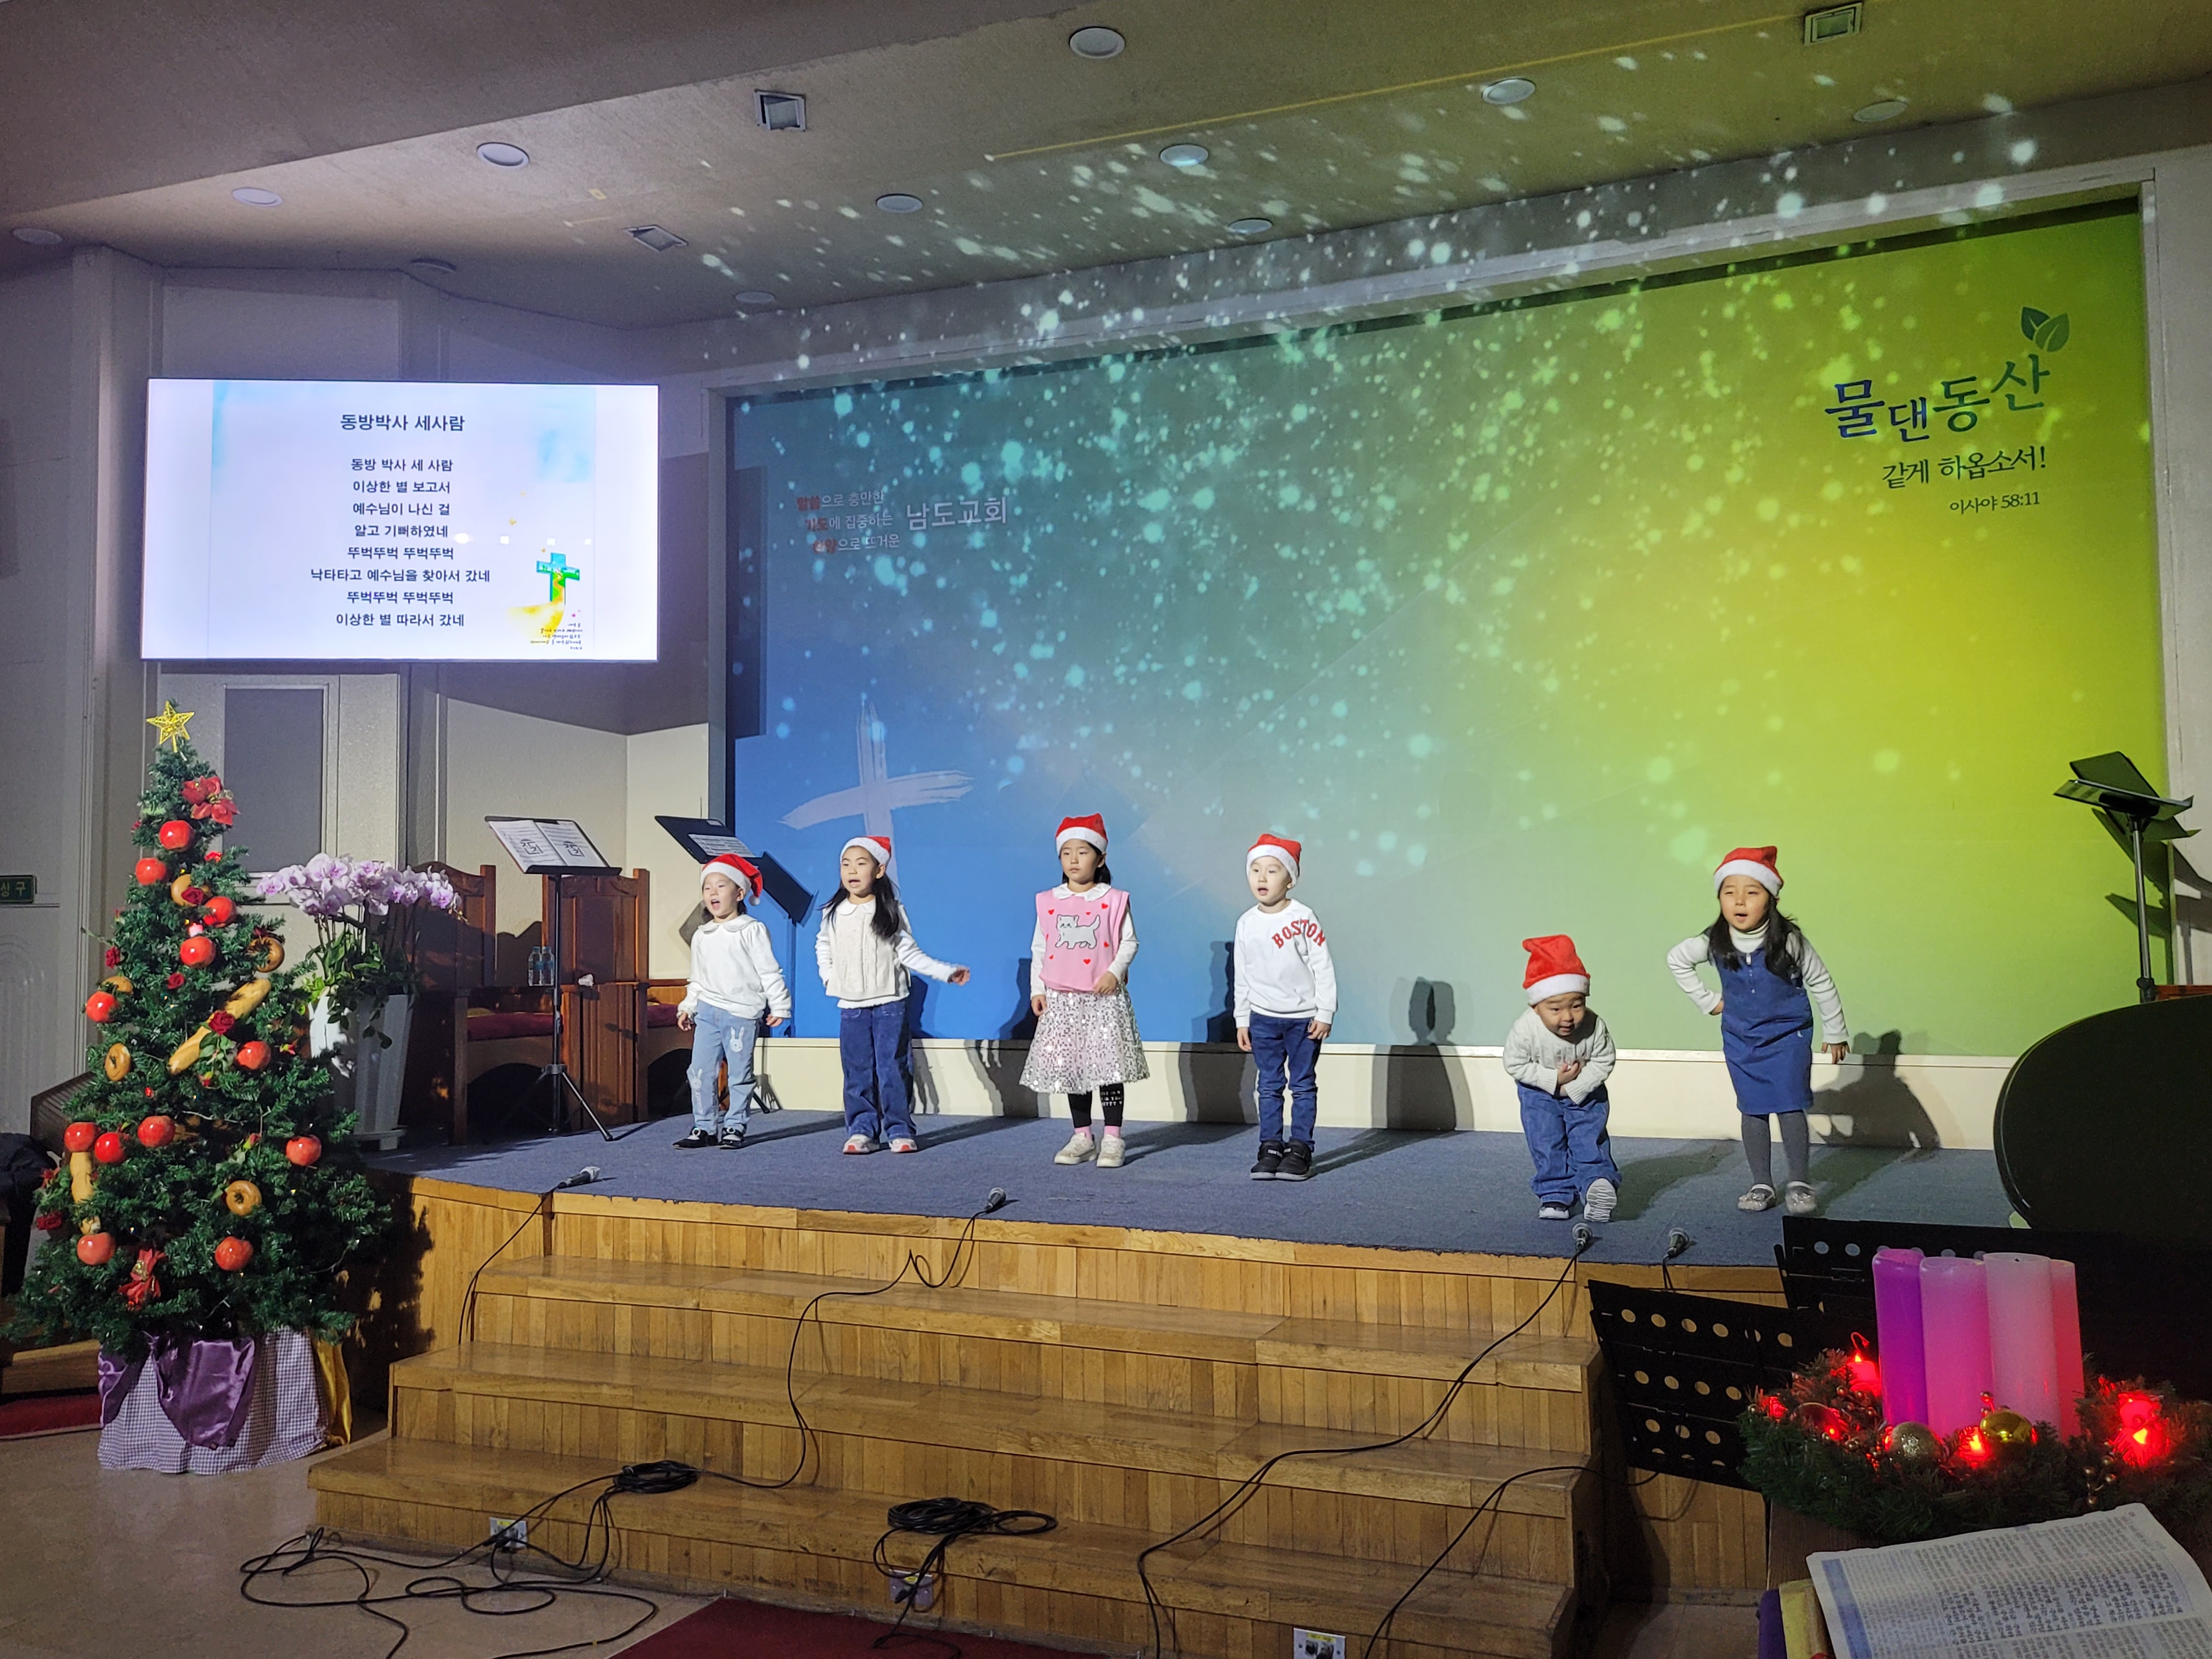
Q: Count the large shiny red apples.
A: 12